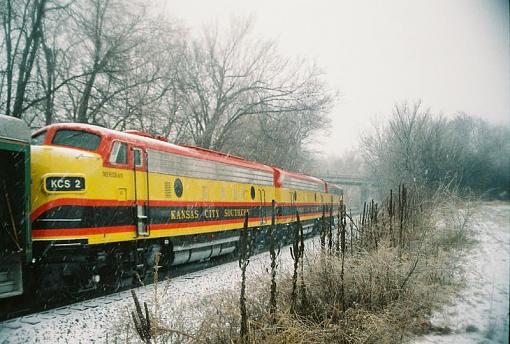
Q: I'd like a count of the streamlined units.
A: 3